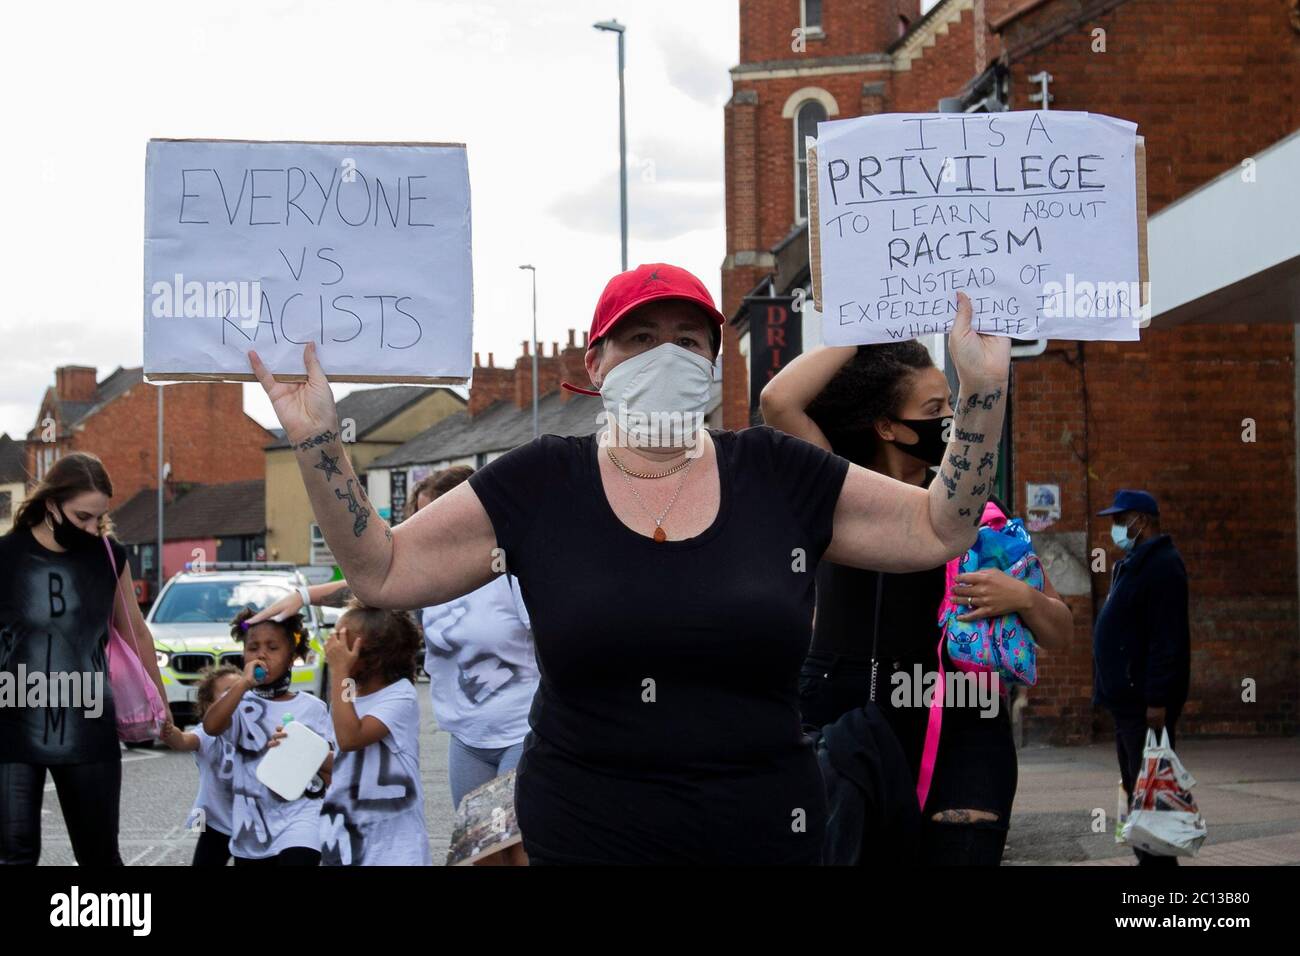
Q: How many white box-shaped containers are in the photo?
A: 1